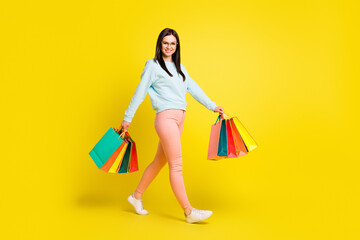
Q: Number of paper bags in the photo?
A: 10